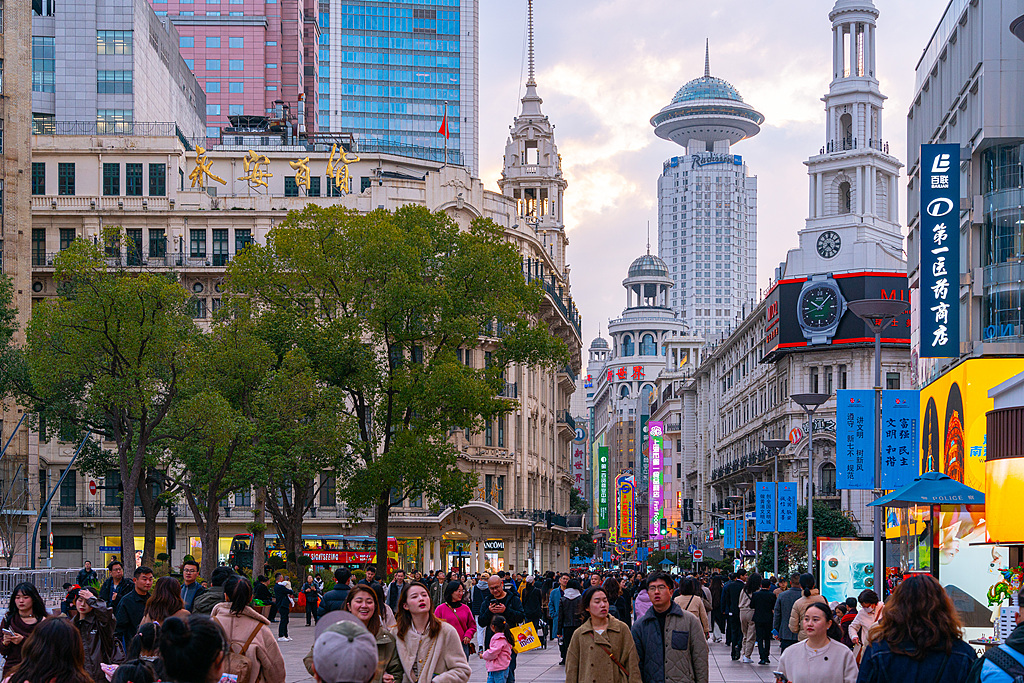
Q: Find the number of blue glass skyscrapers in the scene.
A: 1